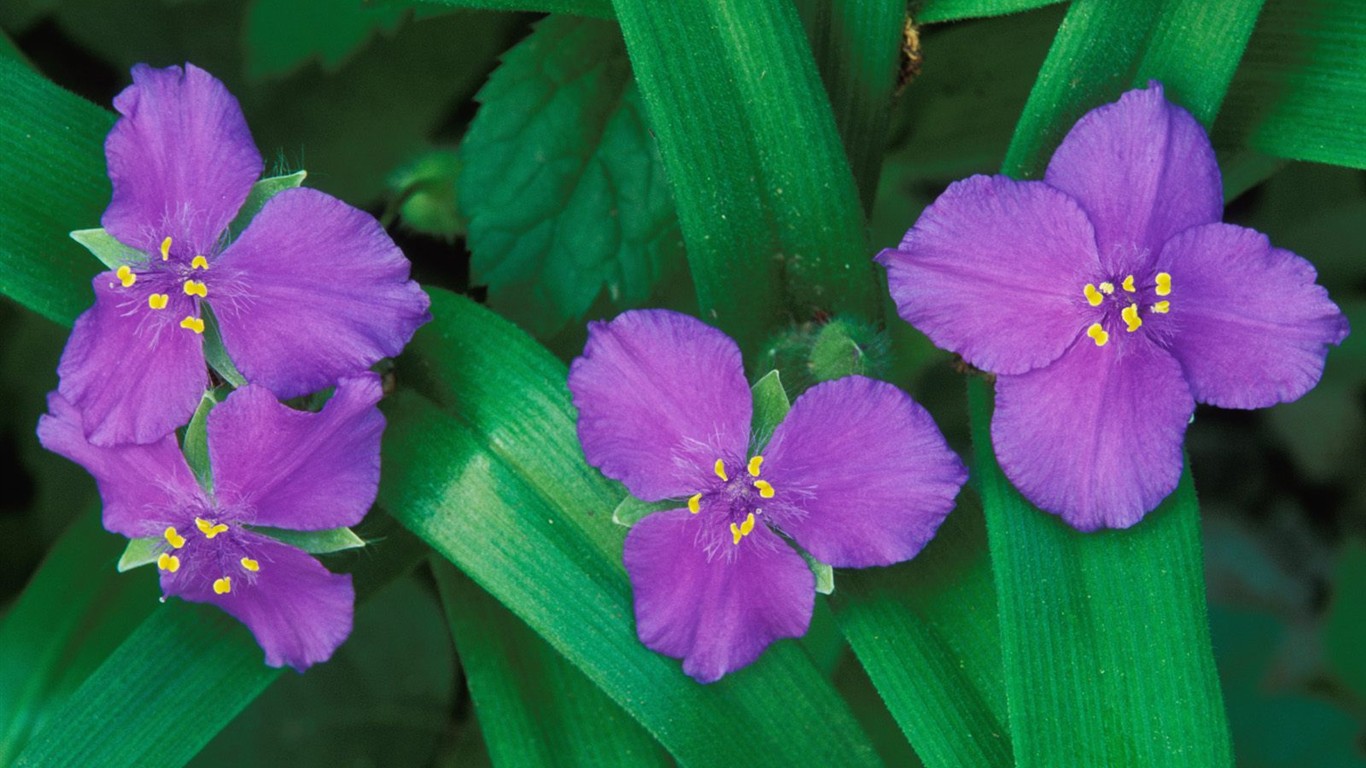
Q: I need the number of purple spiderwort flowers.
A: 4